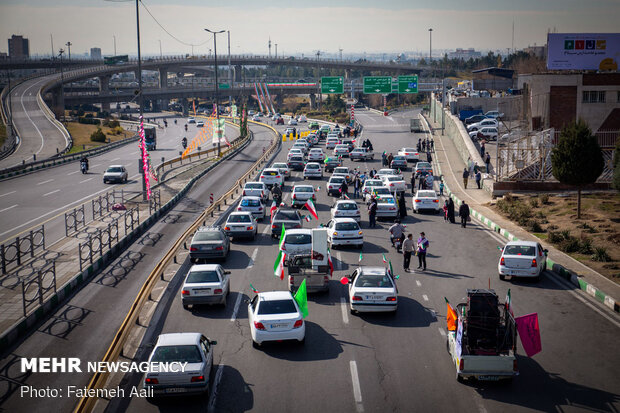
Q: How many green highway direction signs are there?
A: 3